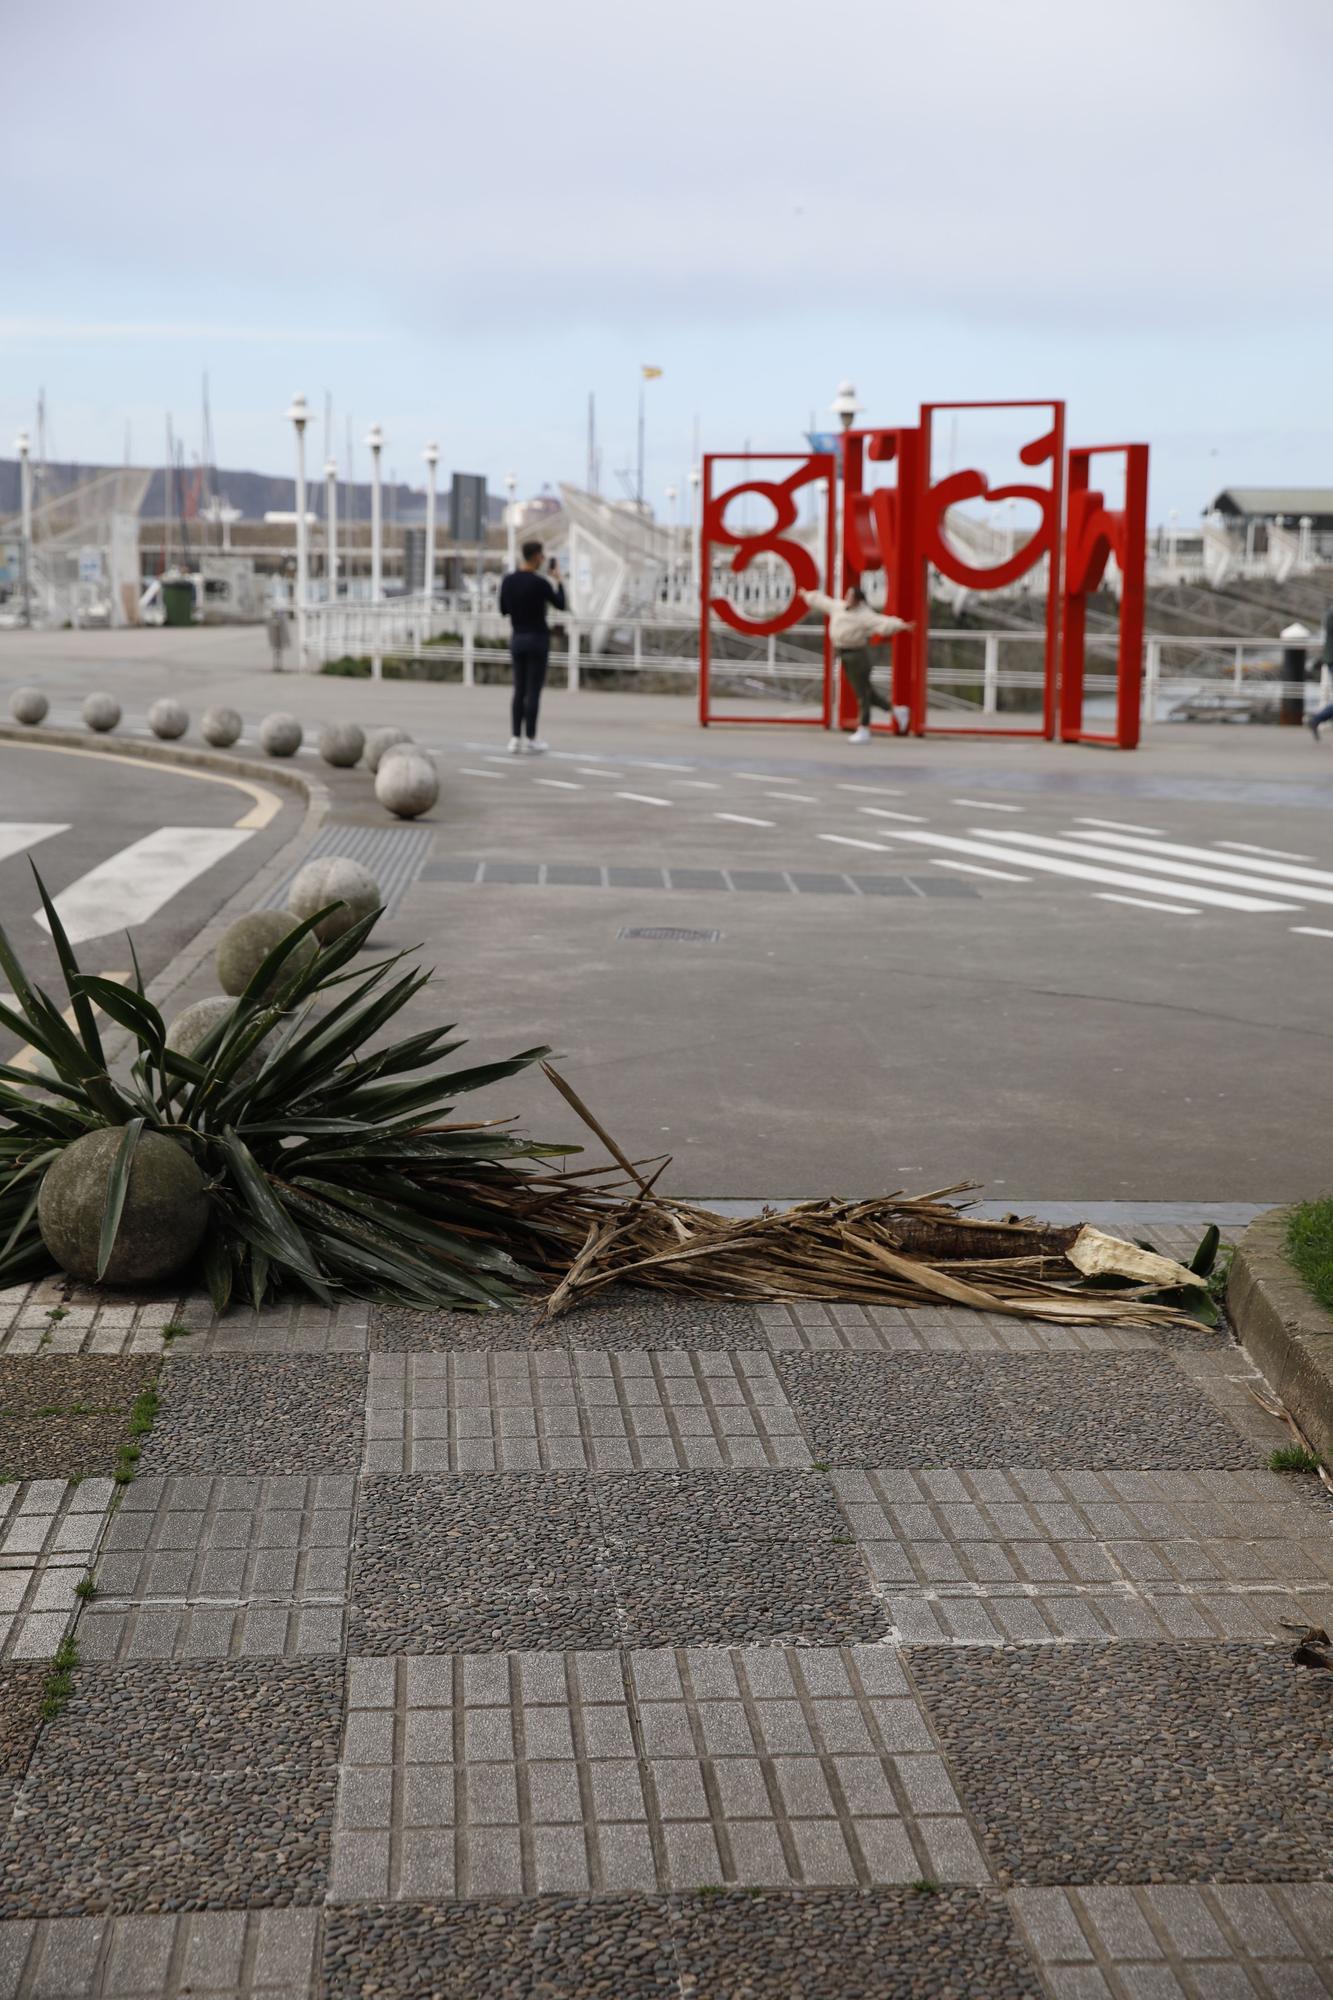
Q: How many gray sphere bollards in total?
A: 13